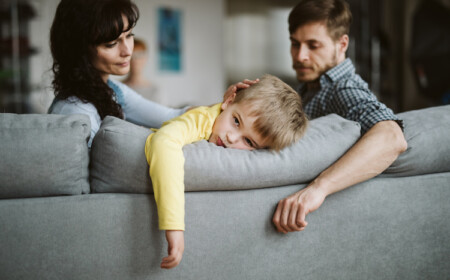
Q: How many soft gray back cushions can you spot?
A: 3